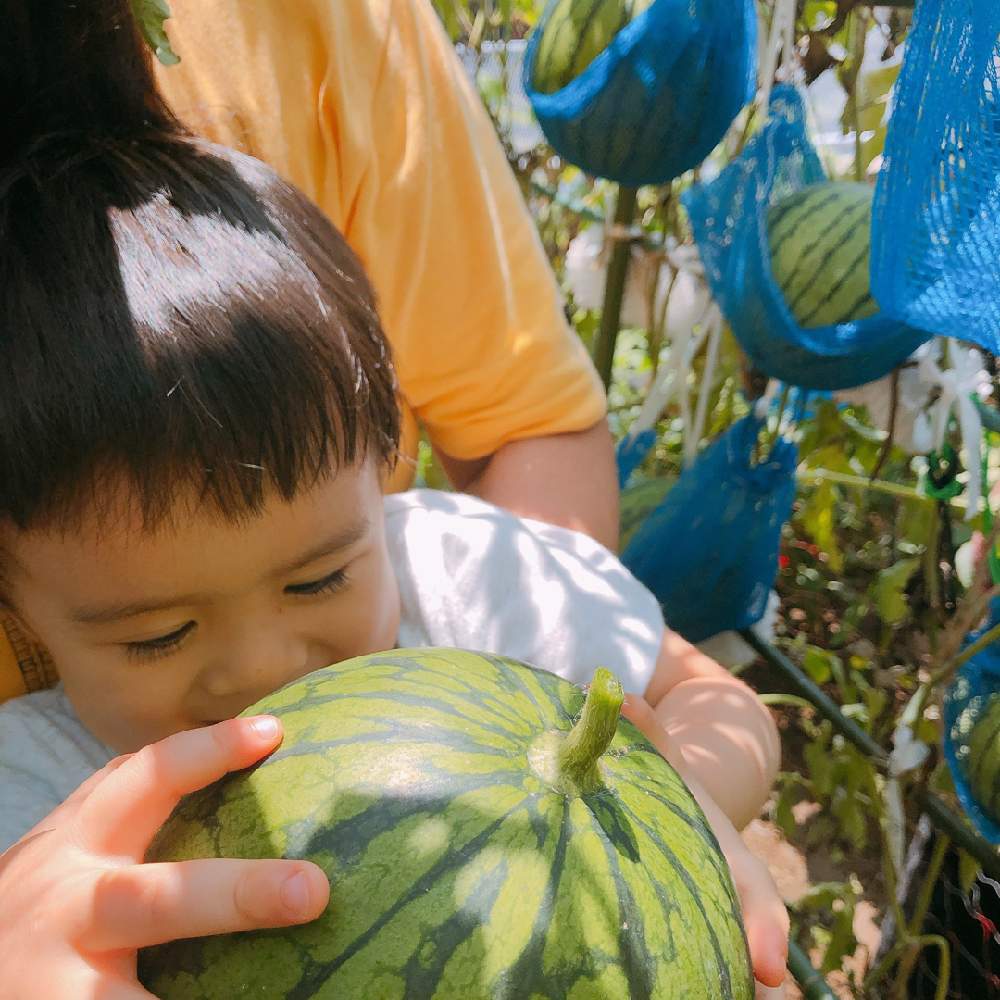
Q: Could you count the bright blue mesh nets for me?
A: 5